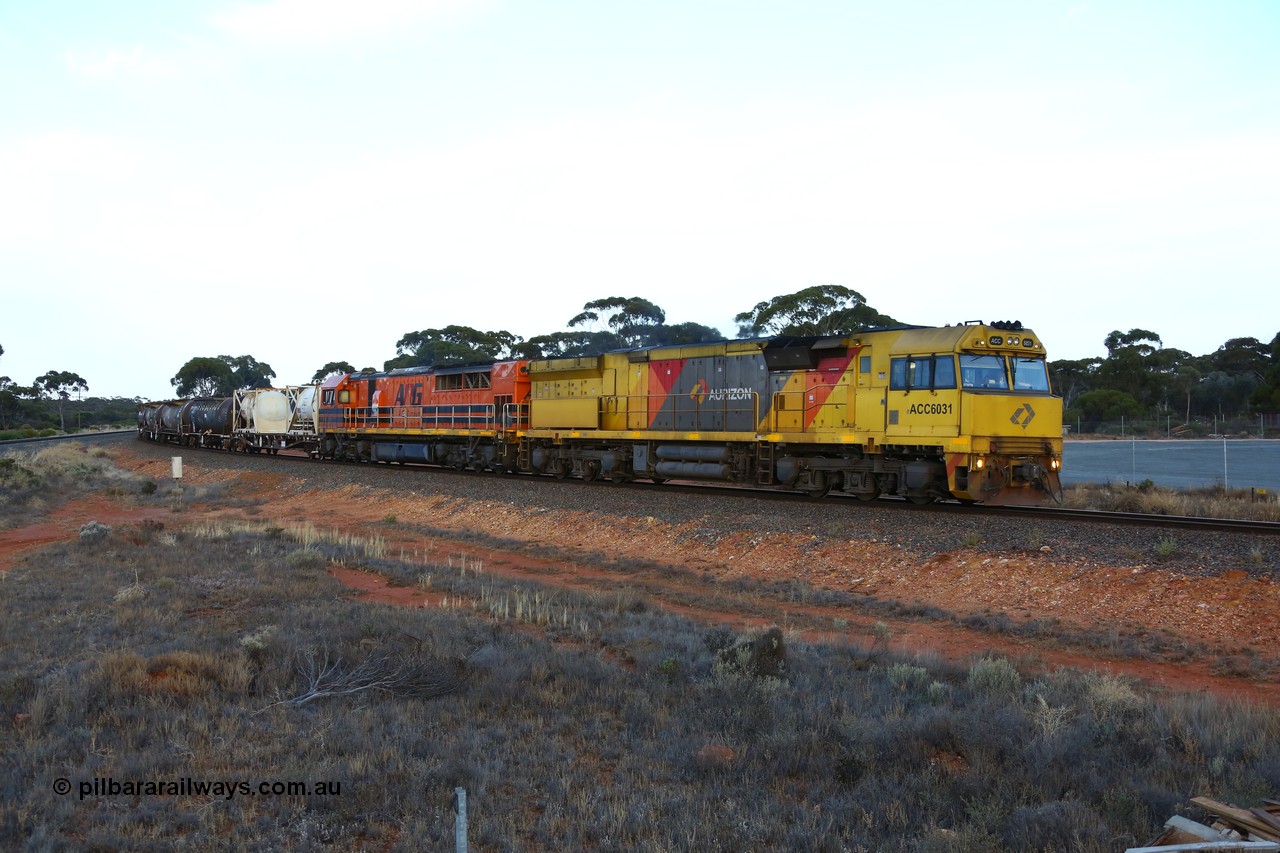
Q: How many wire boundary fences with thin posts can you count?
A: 1